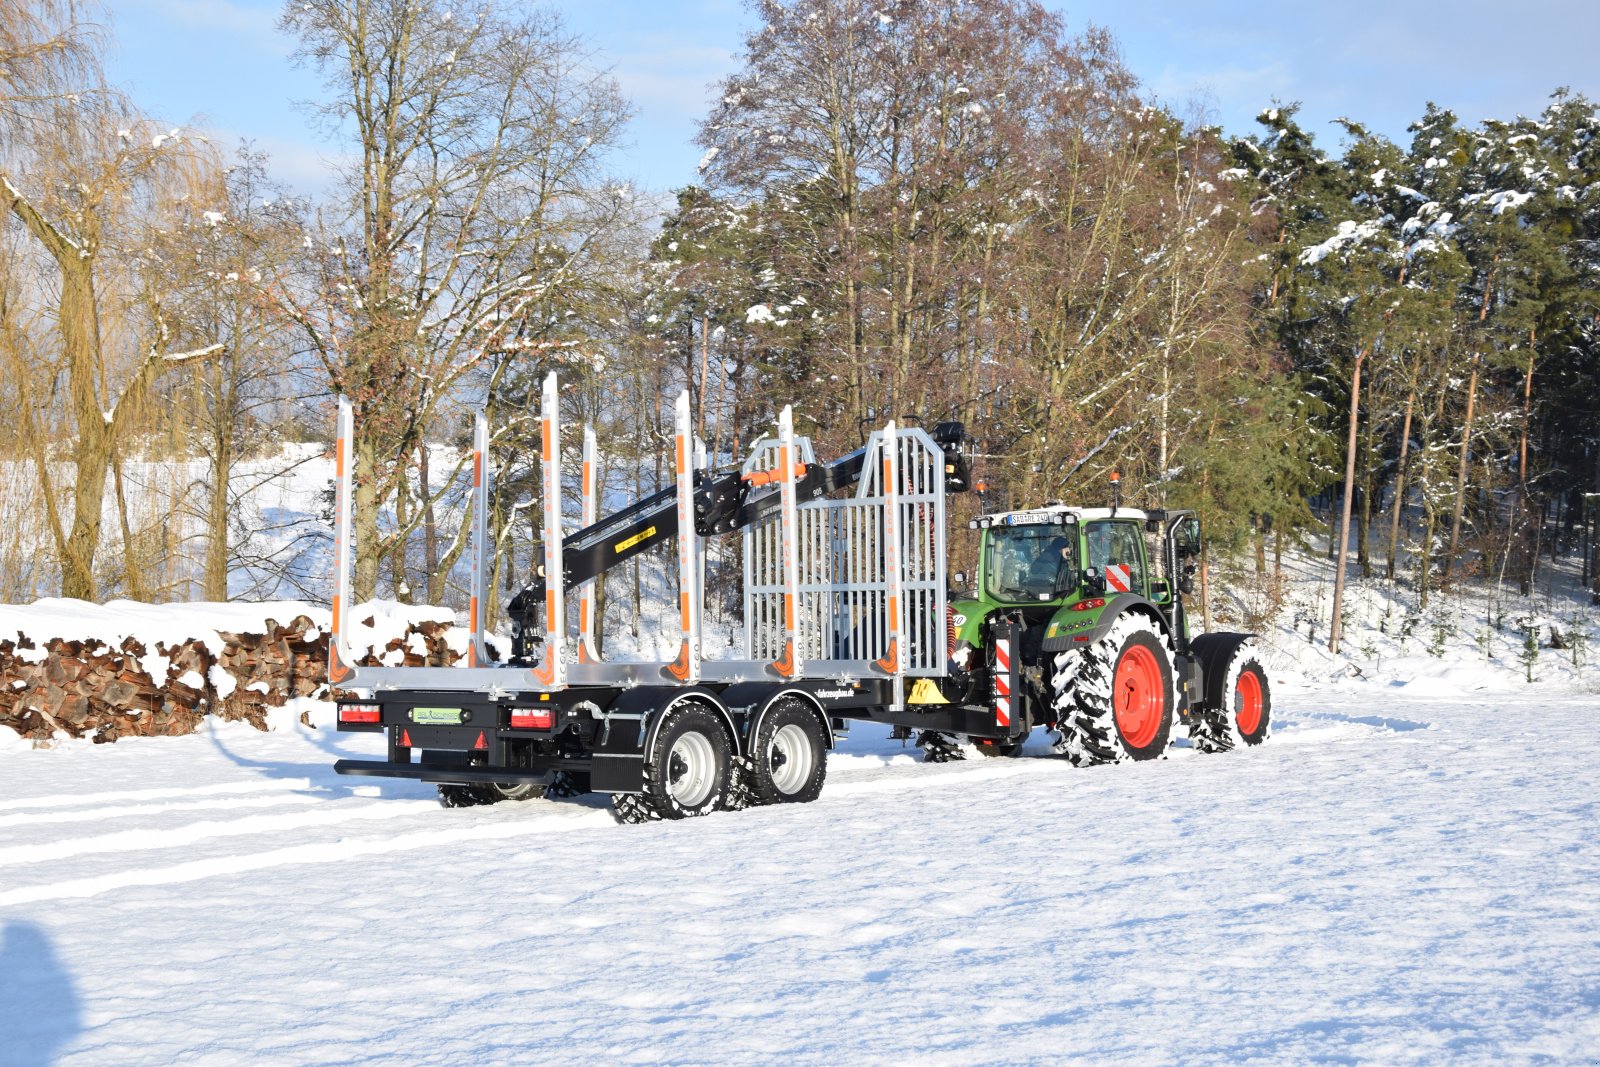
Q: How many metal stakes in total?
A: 8